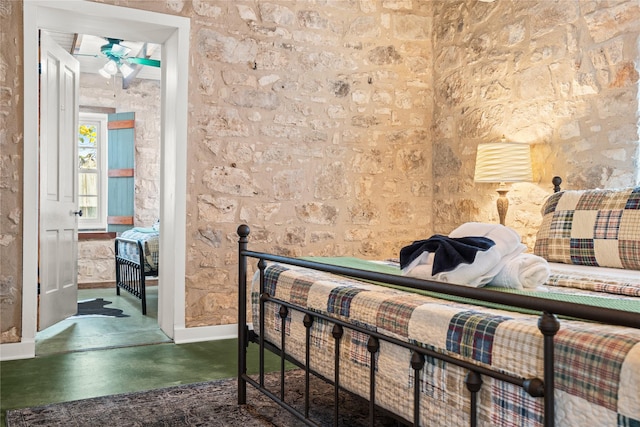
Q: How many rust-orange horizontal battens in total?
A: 3